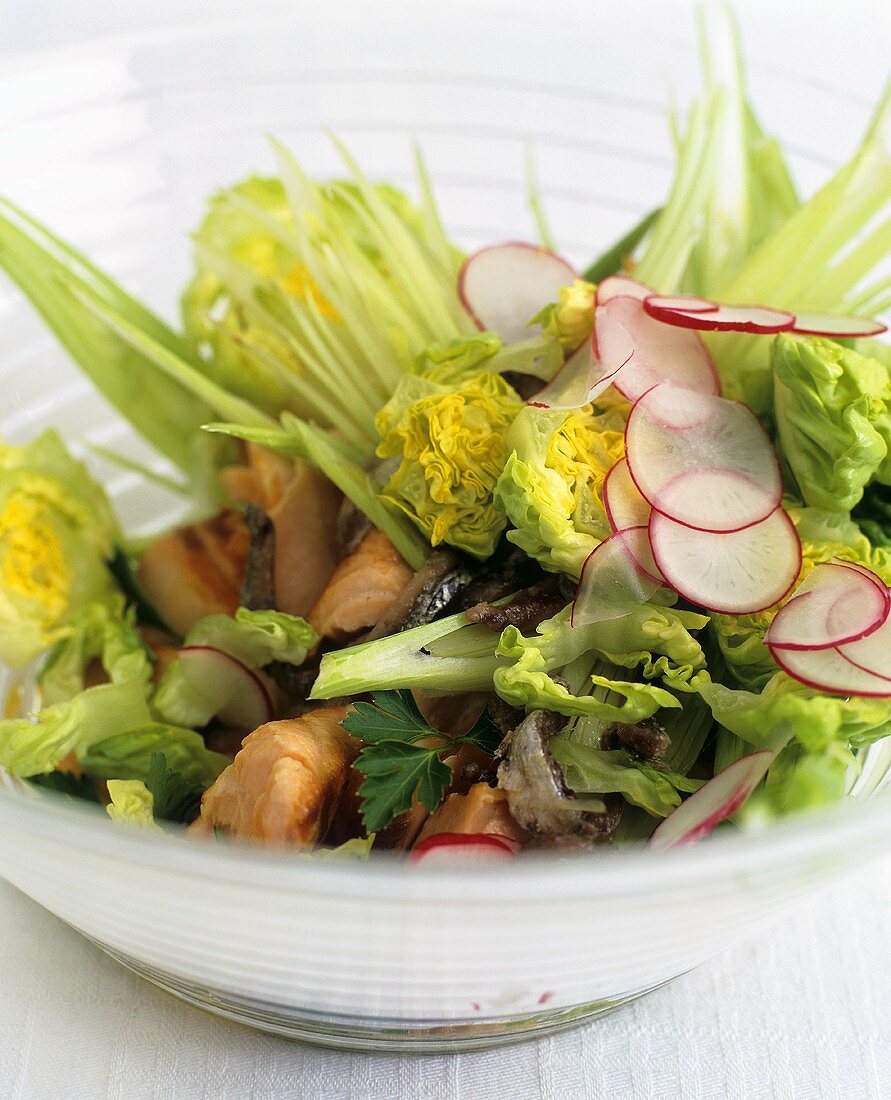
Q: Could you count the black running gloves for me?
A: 0